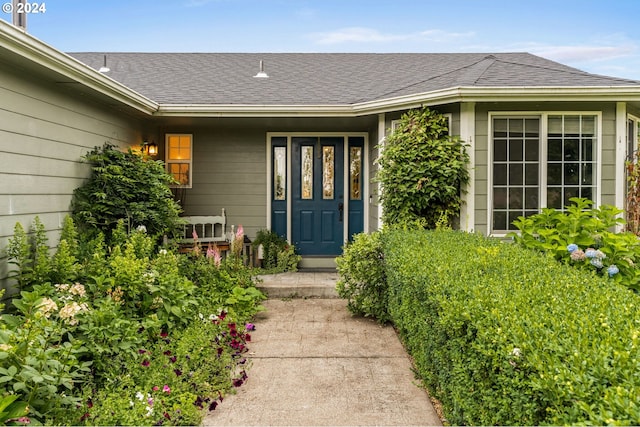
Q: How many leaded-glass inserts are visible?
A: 4